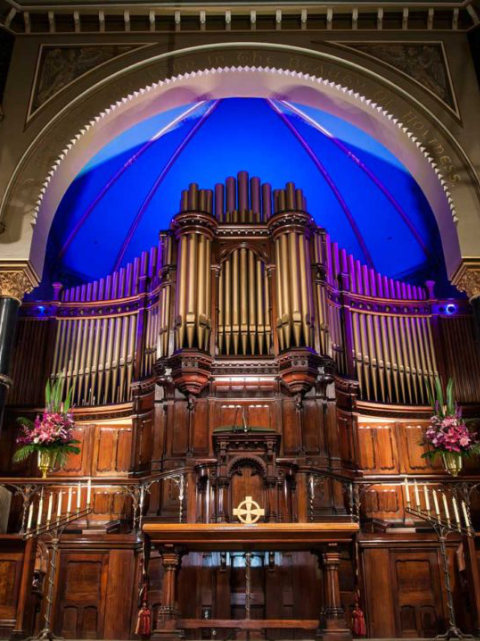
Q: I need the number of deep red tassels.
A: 2